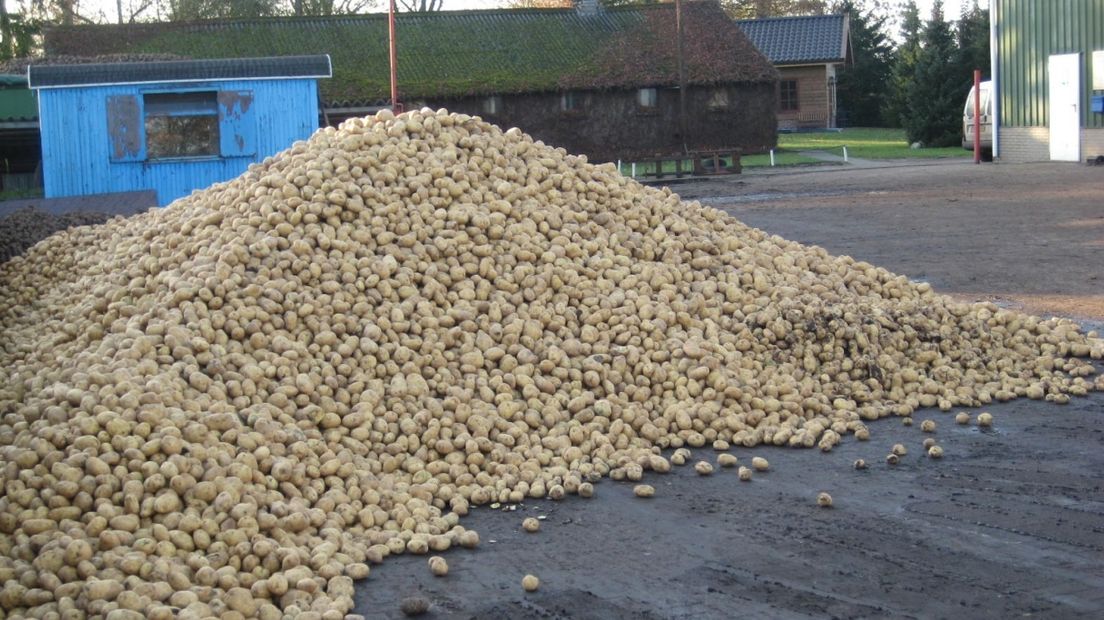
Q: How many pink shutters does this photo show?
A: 0